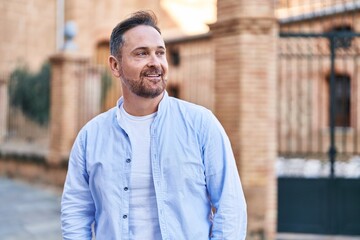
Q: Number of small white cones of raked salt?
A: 0